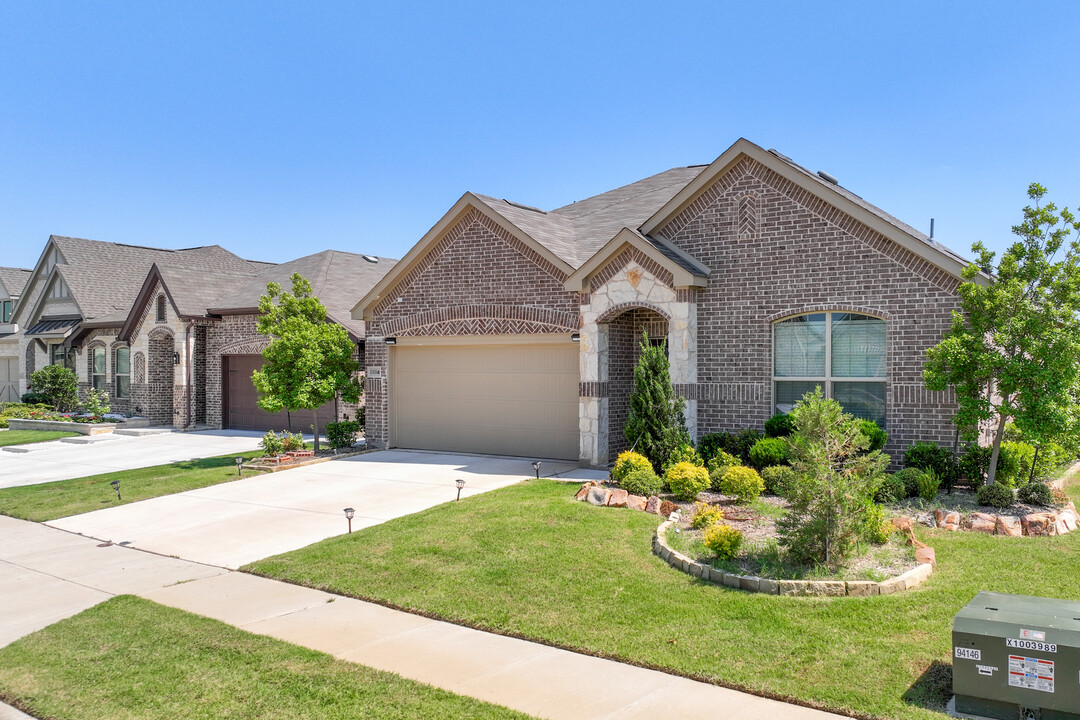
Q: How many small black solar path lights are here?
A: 5